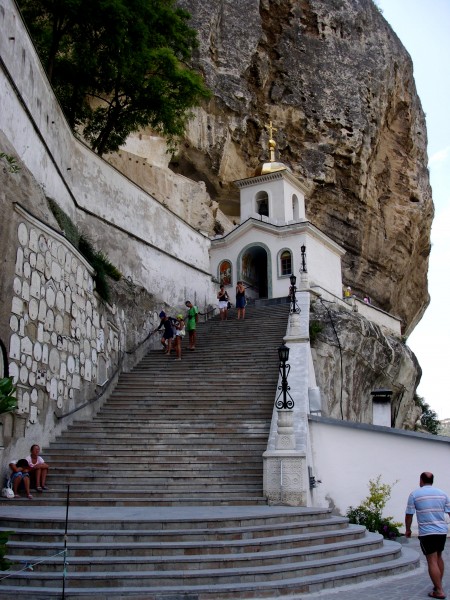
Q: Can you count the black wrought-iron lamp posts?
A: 3